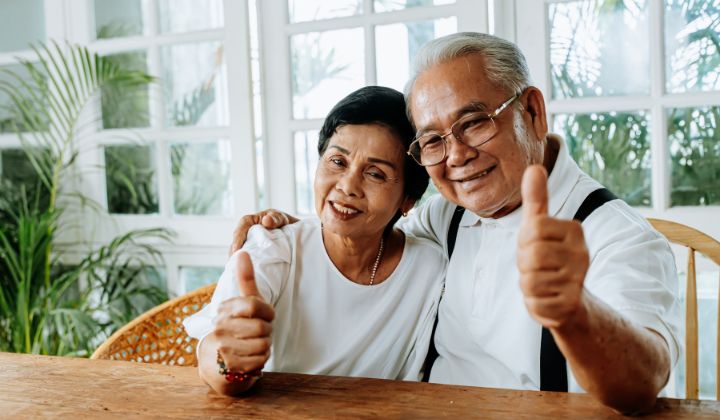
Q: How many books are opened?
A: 0